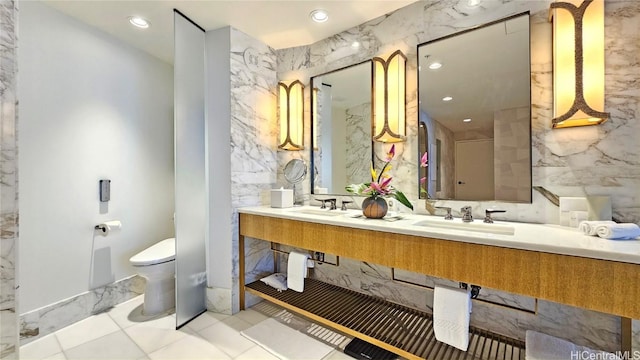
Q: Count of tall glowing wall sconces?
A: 3